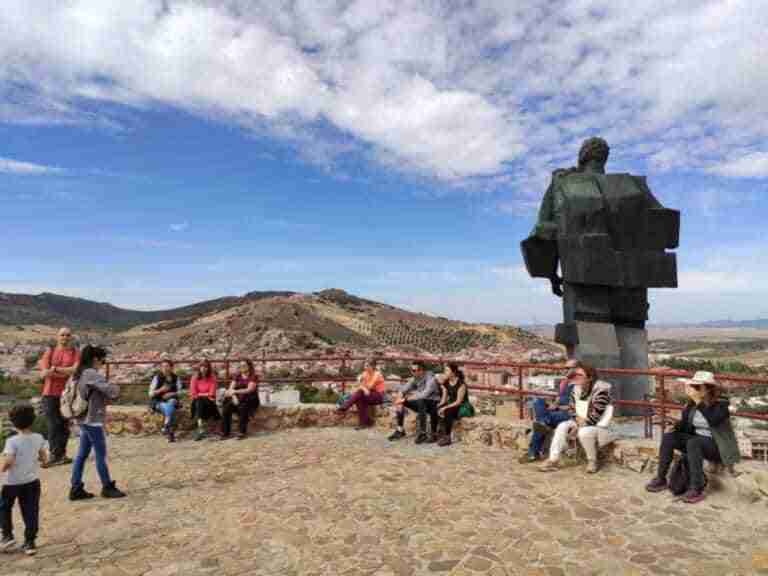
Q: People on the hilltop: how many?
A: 12